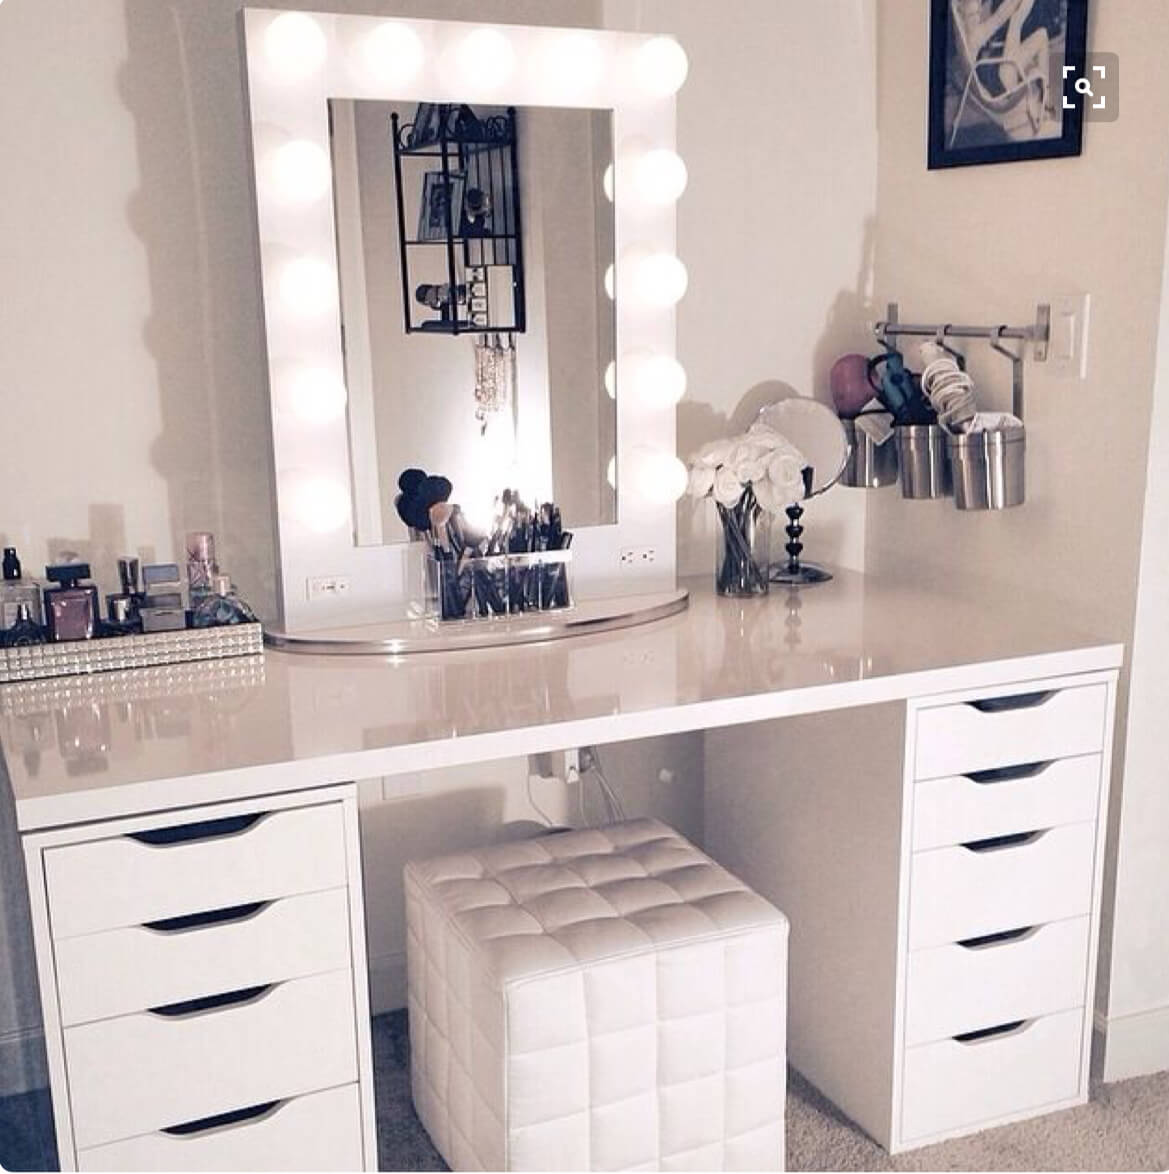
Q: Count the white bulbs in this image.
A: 13